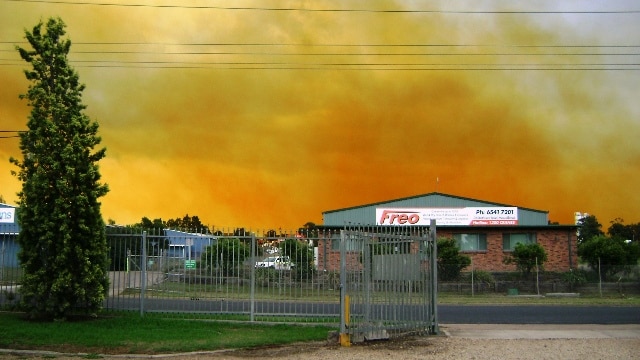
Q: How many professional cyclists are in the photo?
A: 0